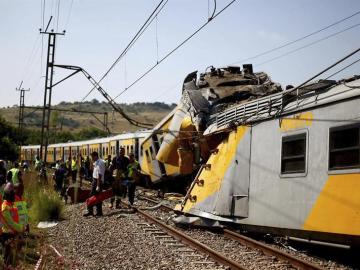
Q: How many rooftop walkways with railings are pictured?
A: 1